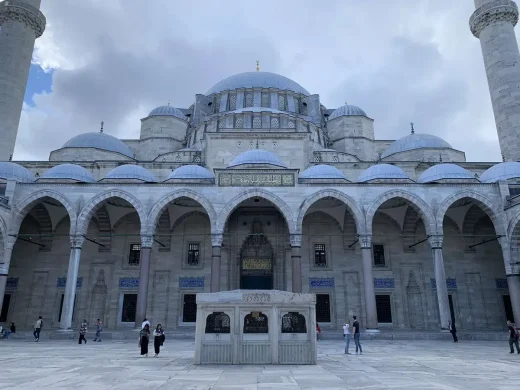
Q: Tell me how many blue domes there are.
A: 14